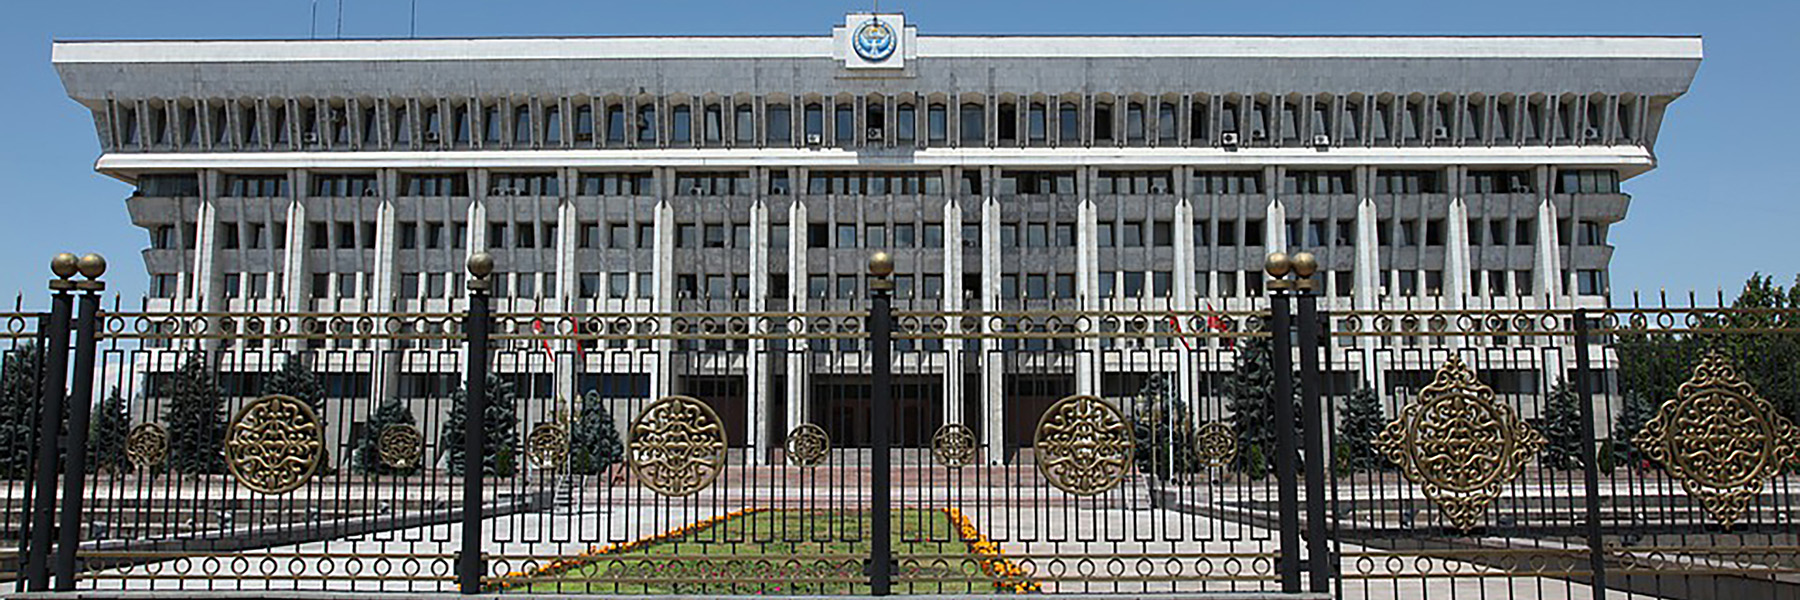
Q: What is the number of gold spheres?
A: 6